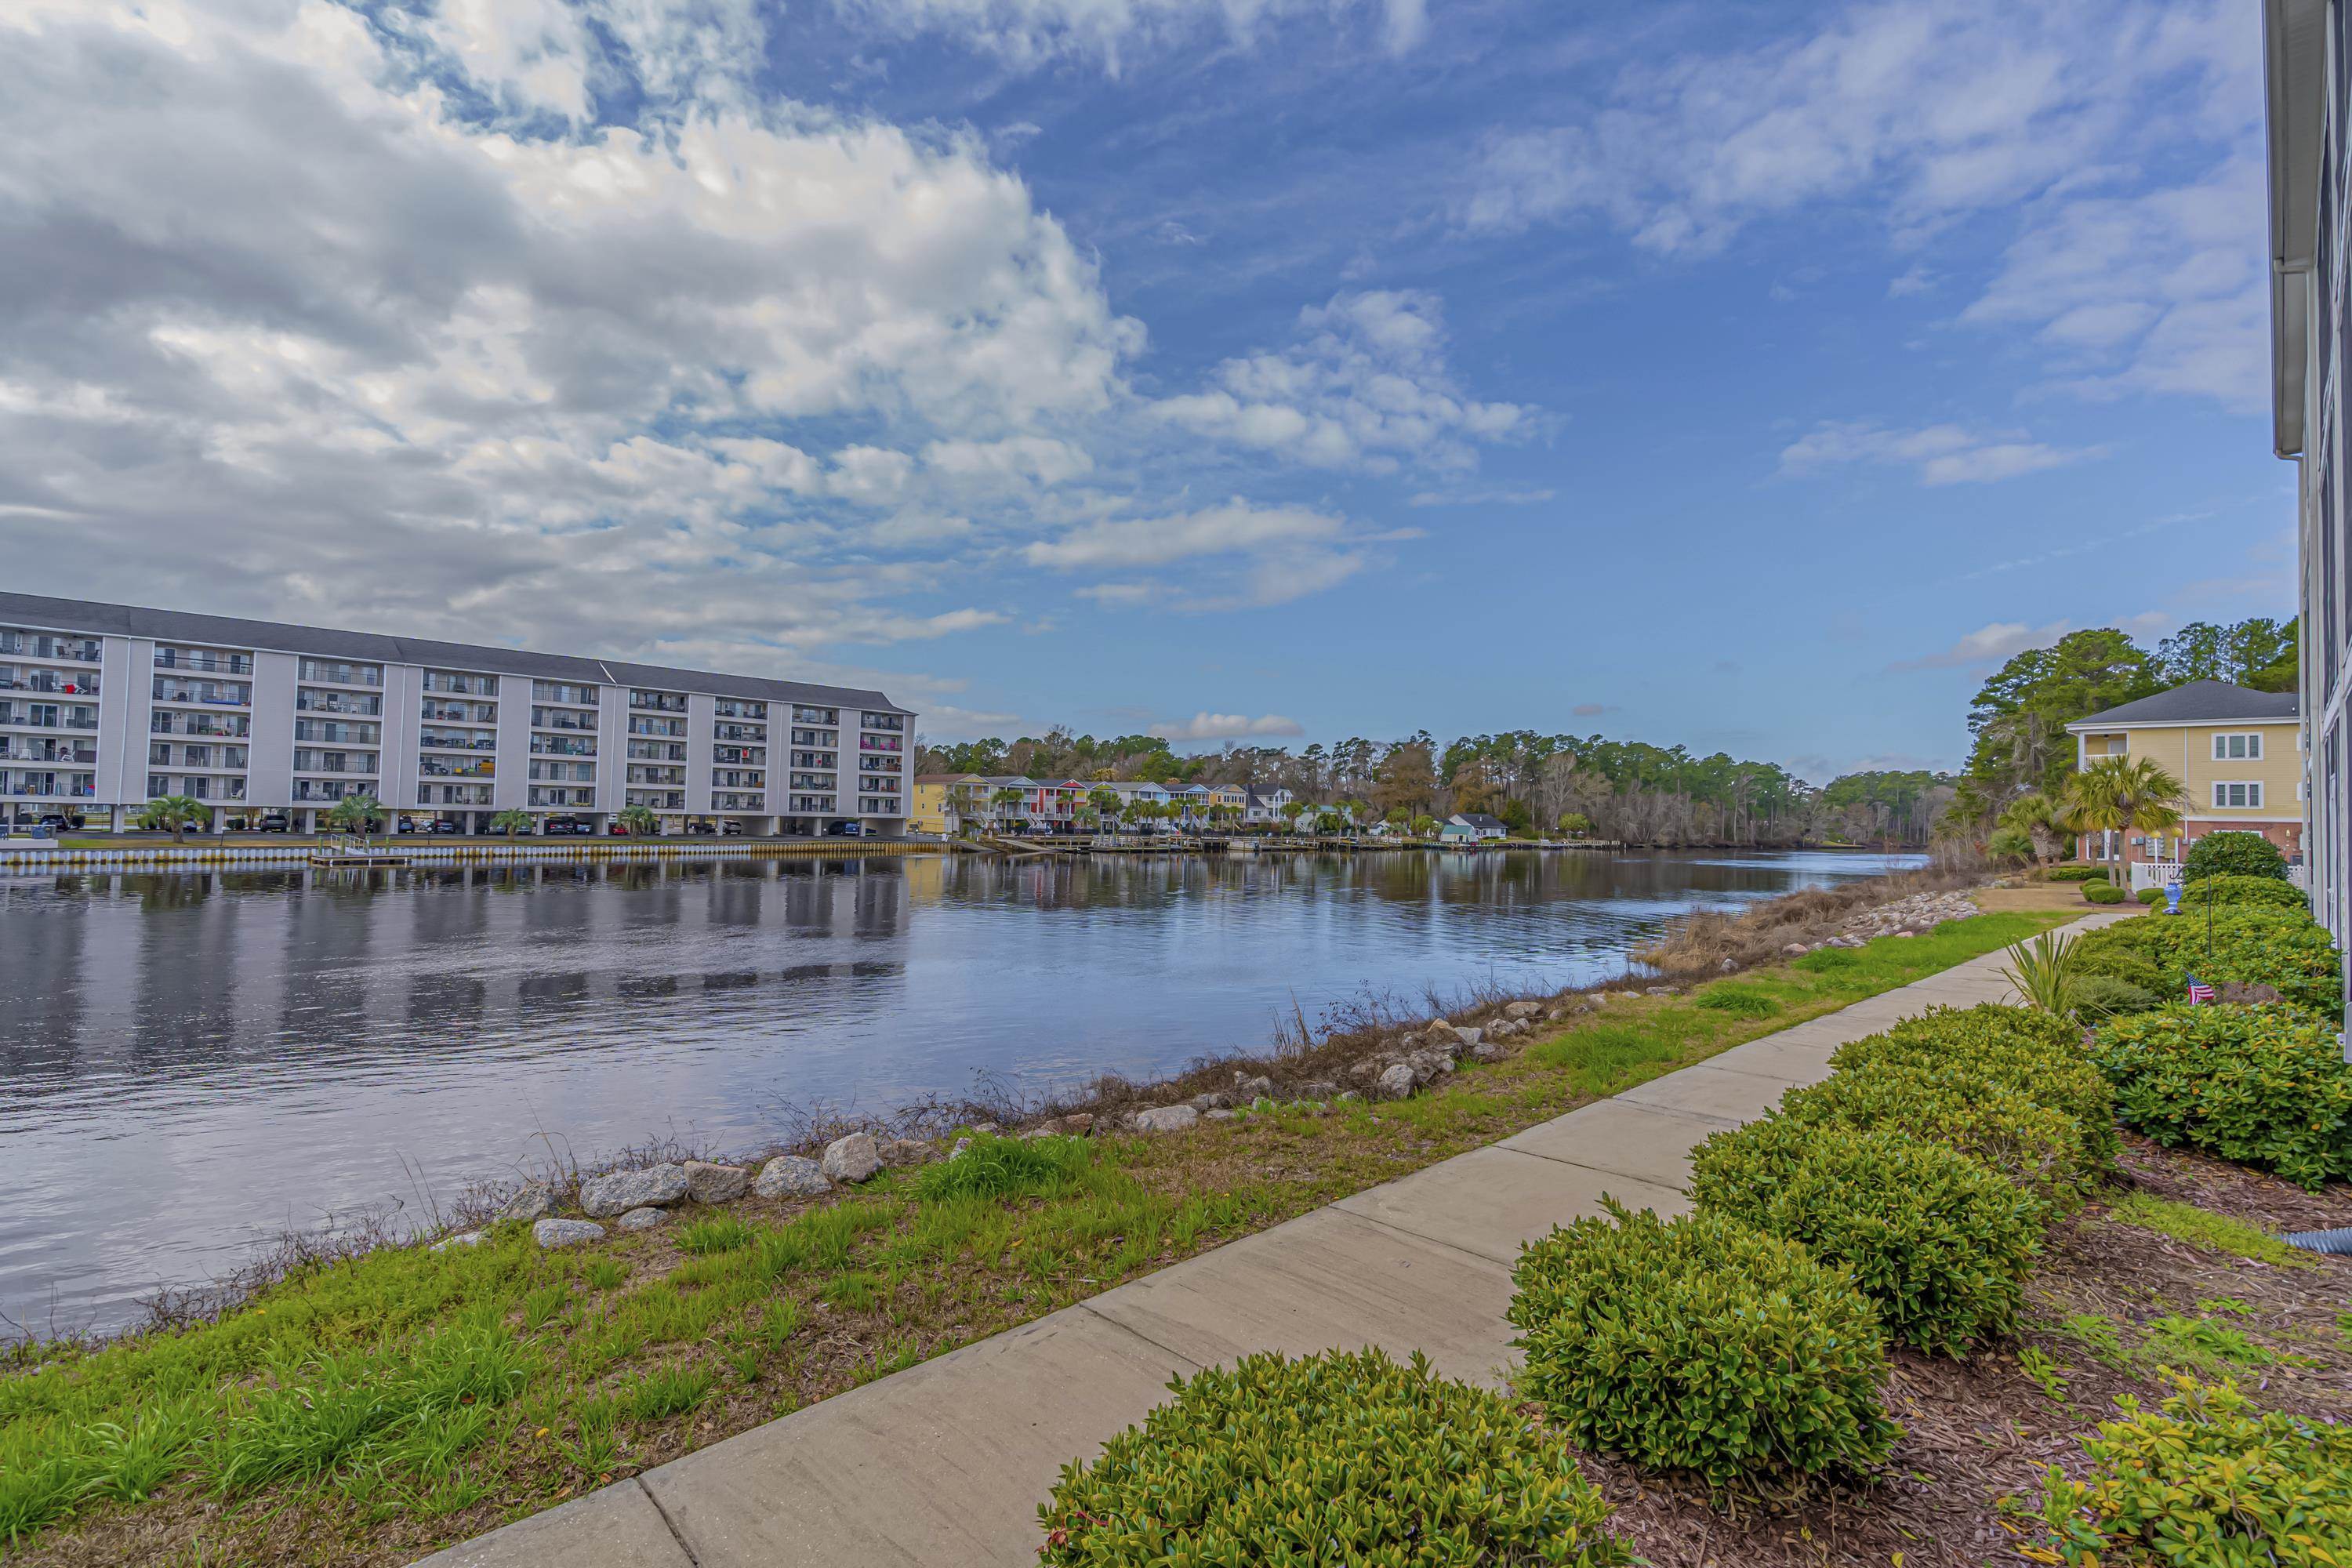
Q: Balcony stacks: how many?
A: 9